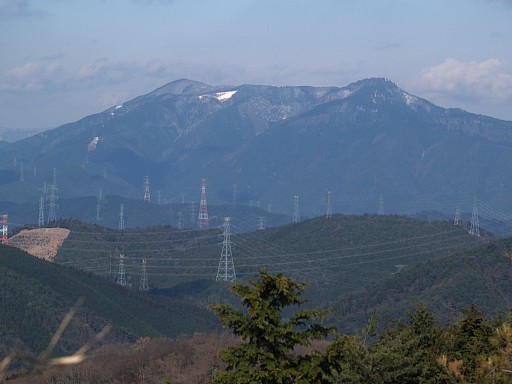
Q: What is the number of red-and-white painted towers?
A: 3